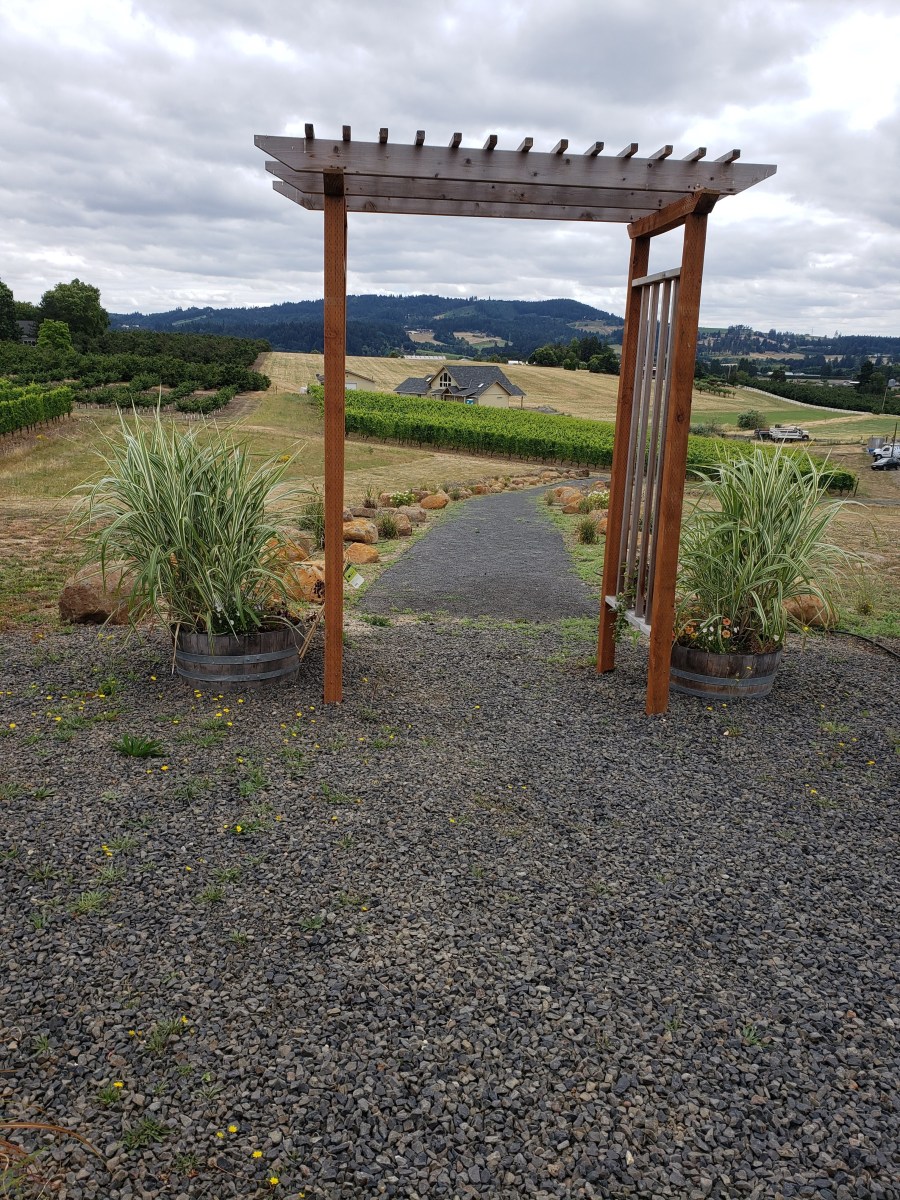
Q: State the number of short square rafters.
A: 13